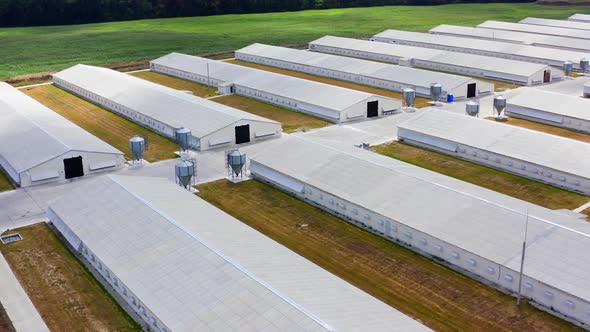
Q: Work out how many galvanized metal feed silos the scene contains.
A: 10